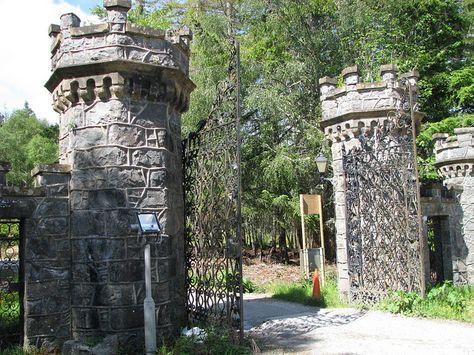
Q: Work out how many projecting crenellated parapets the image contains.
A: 3